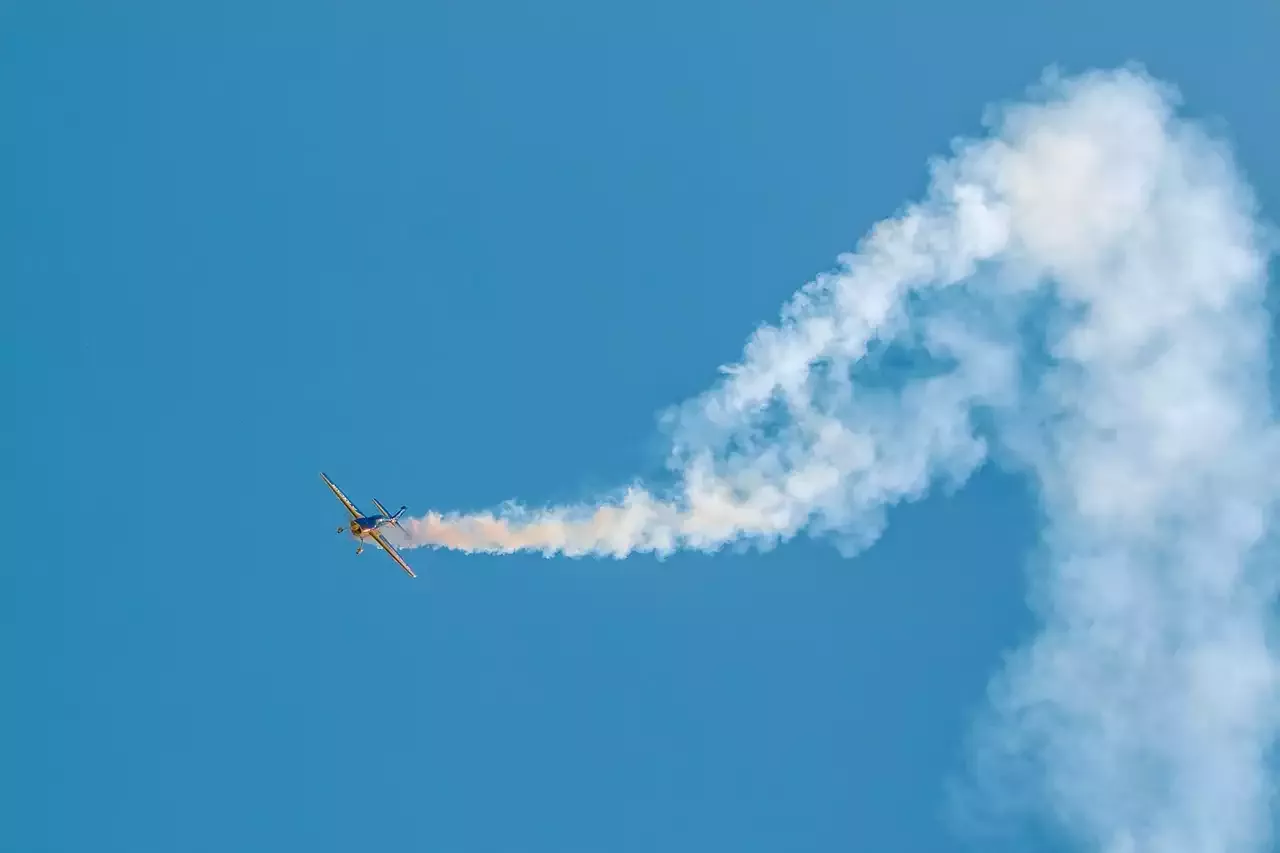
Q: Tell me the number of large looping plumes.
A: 1